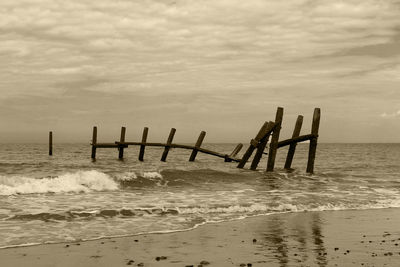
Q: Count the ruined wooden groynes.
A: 12